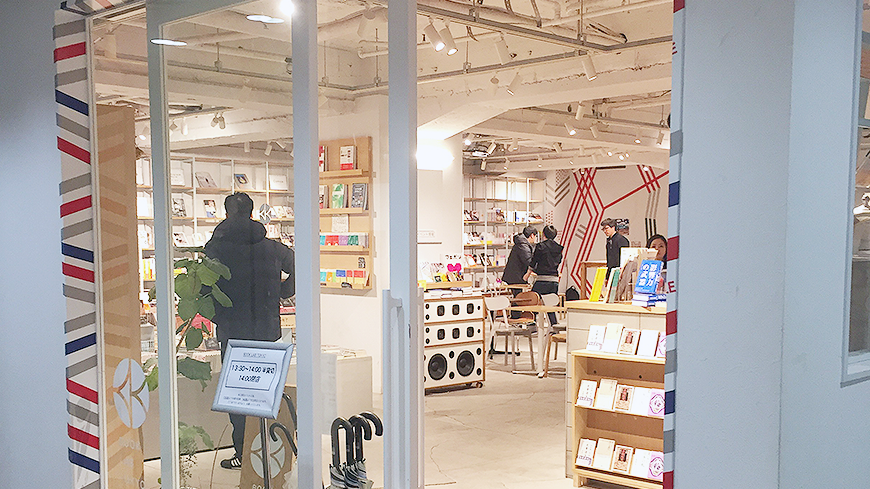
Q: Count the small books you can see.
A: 15